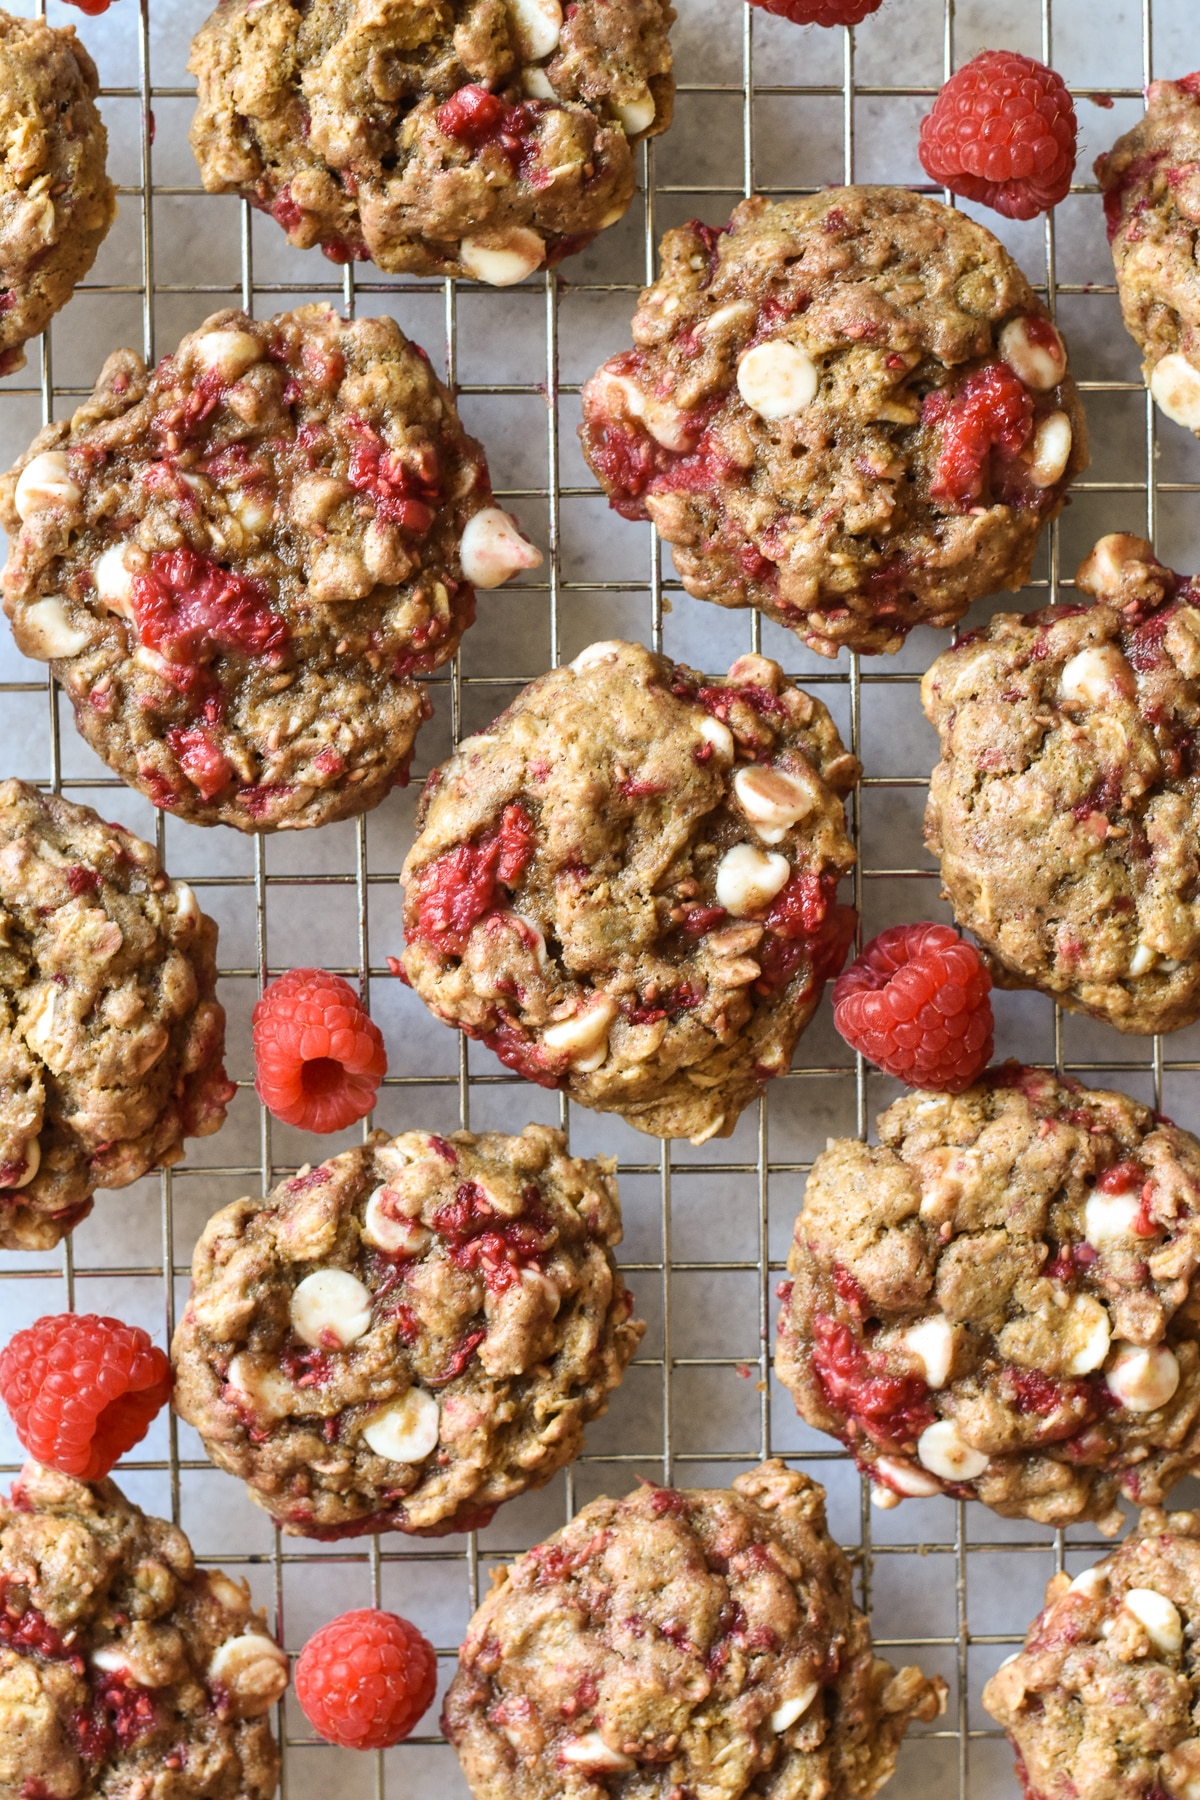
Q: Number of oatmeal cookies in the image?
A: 13